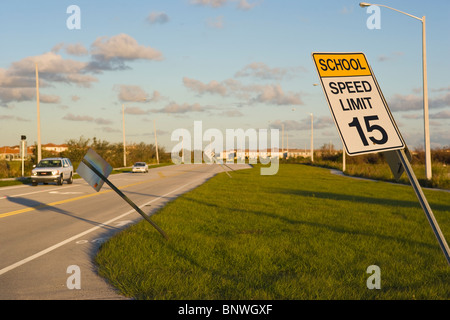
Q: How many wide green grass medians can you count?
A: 1